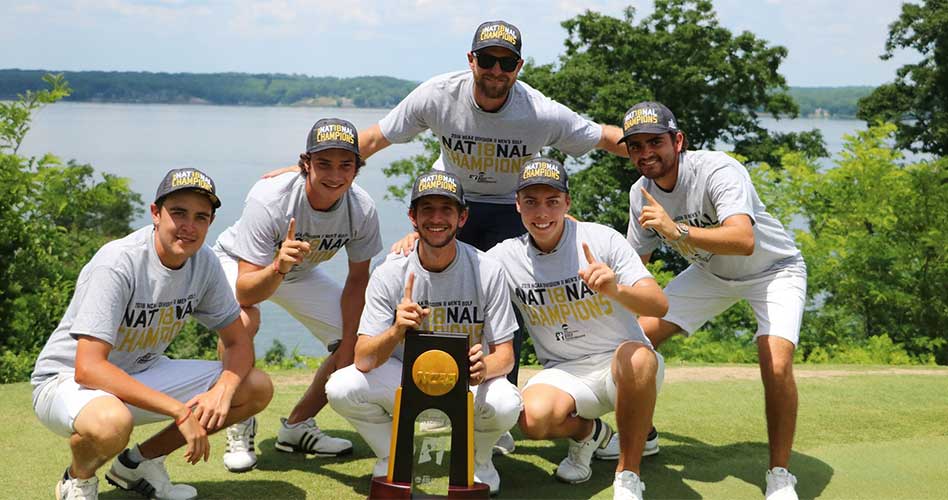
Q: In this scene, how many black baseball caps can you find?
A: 6